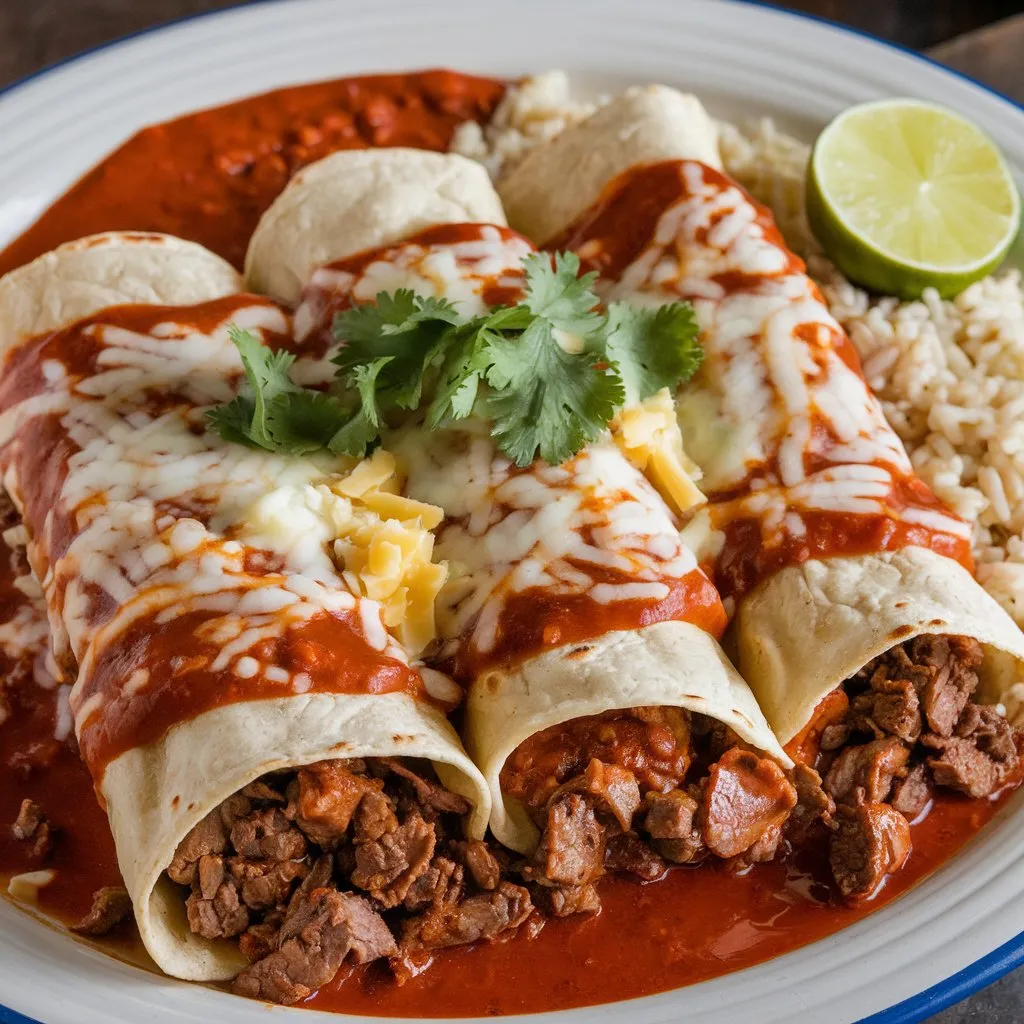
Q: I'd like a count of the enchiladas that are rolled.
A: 3